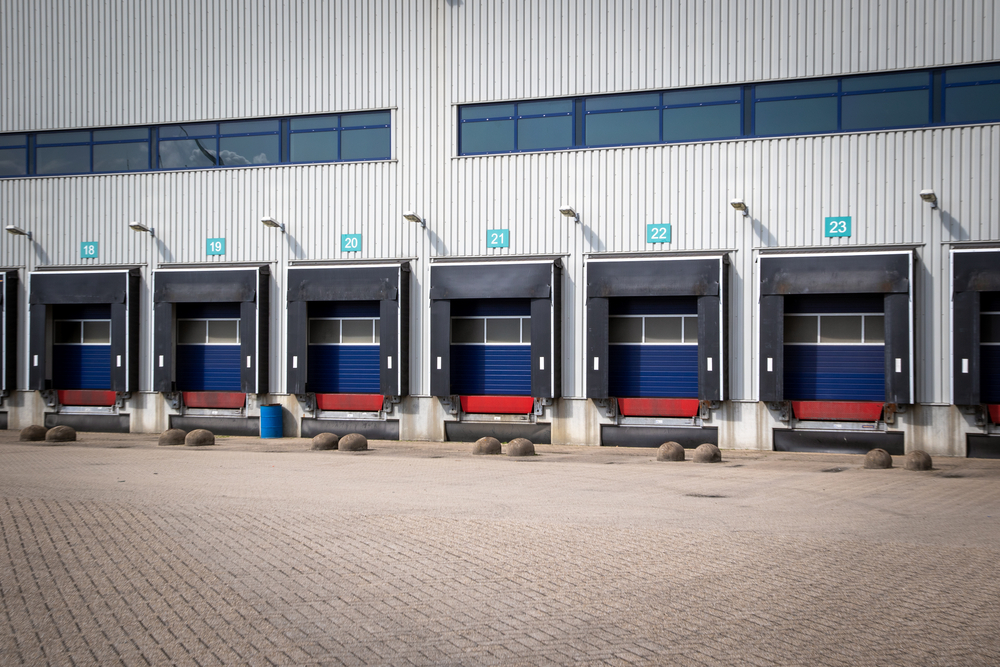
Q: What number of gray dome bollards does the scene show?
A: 12